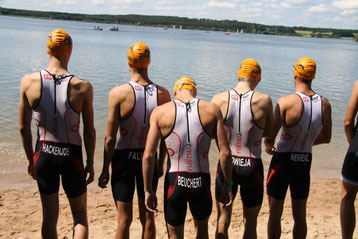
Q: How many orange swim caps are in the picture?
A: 5